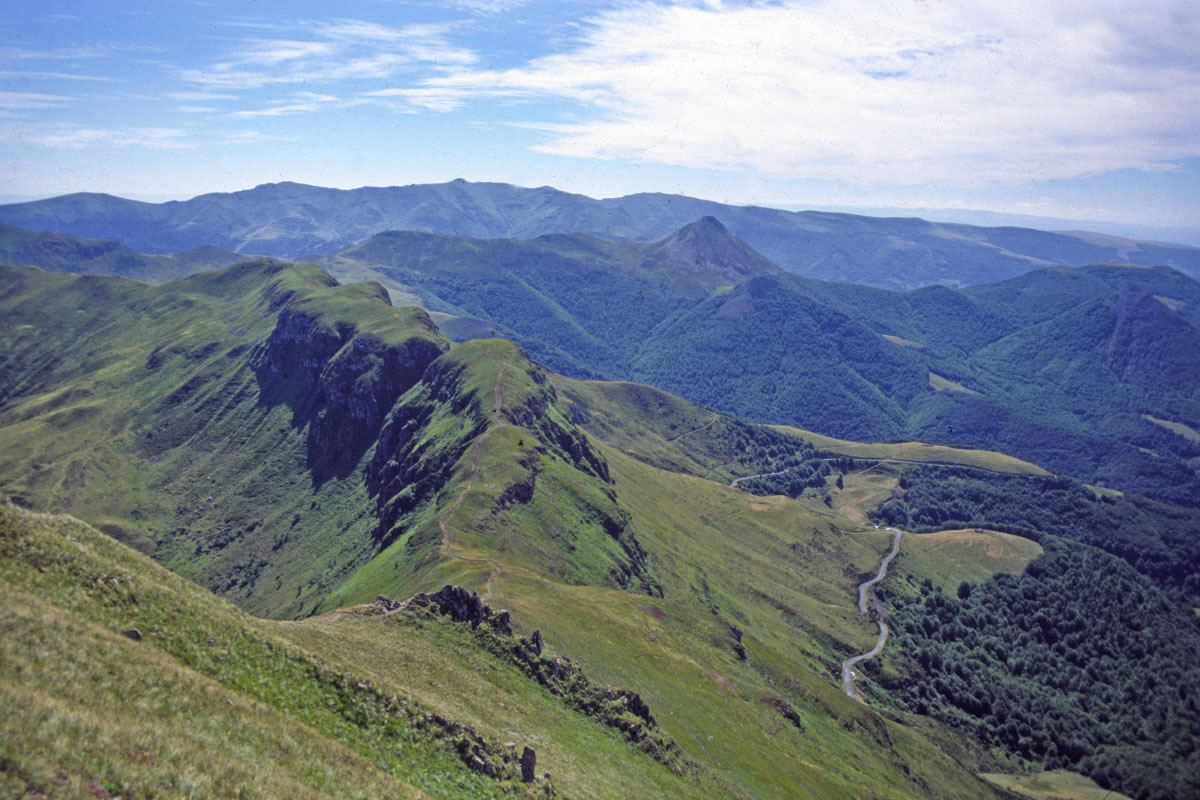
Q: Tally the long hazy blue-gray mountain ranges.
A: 1